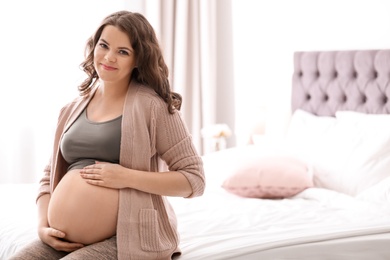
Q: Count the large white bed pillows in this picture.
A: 2